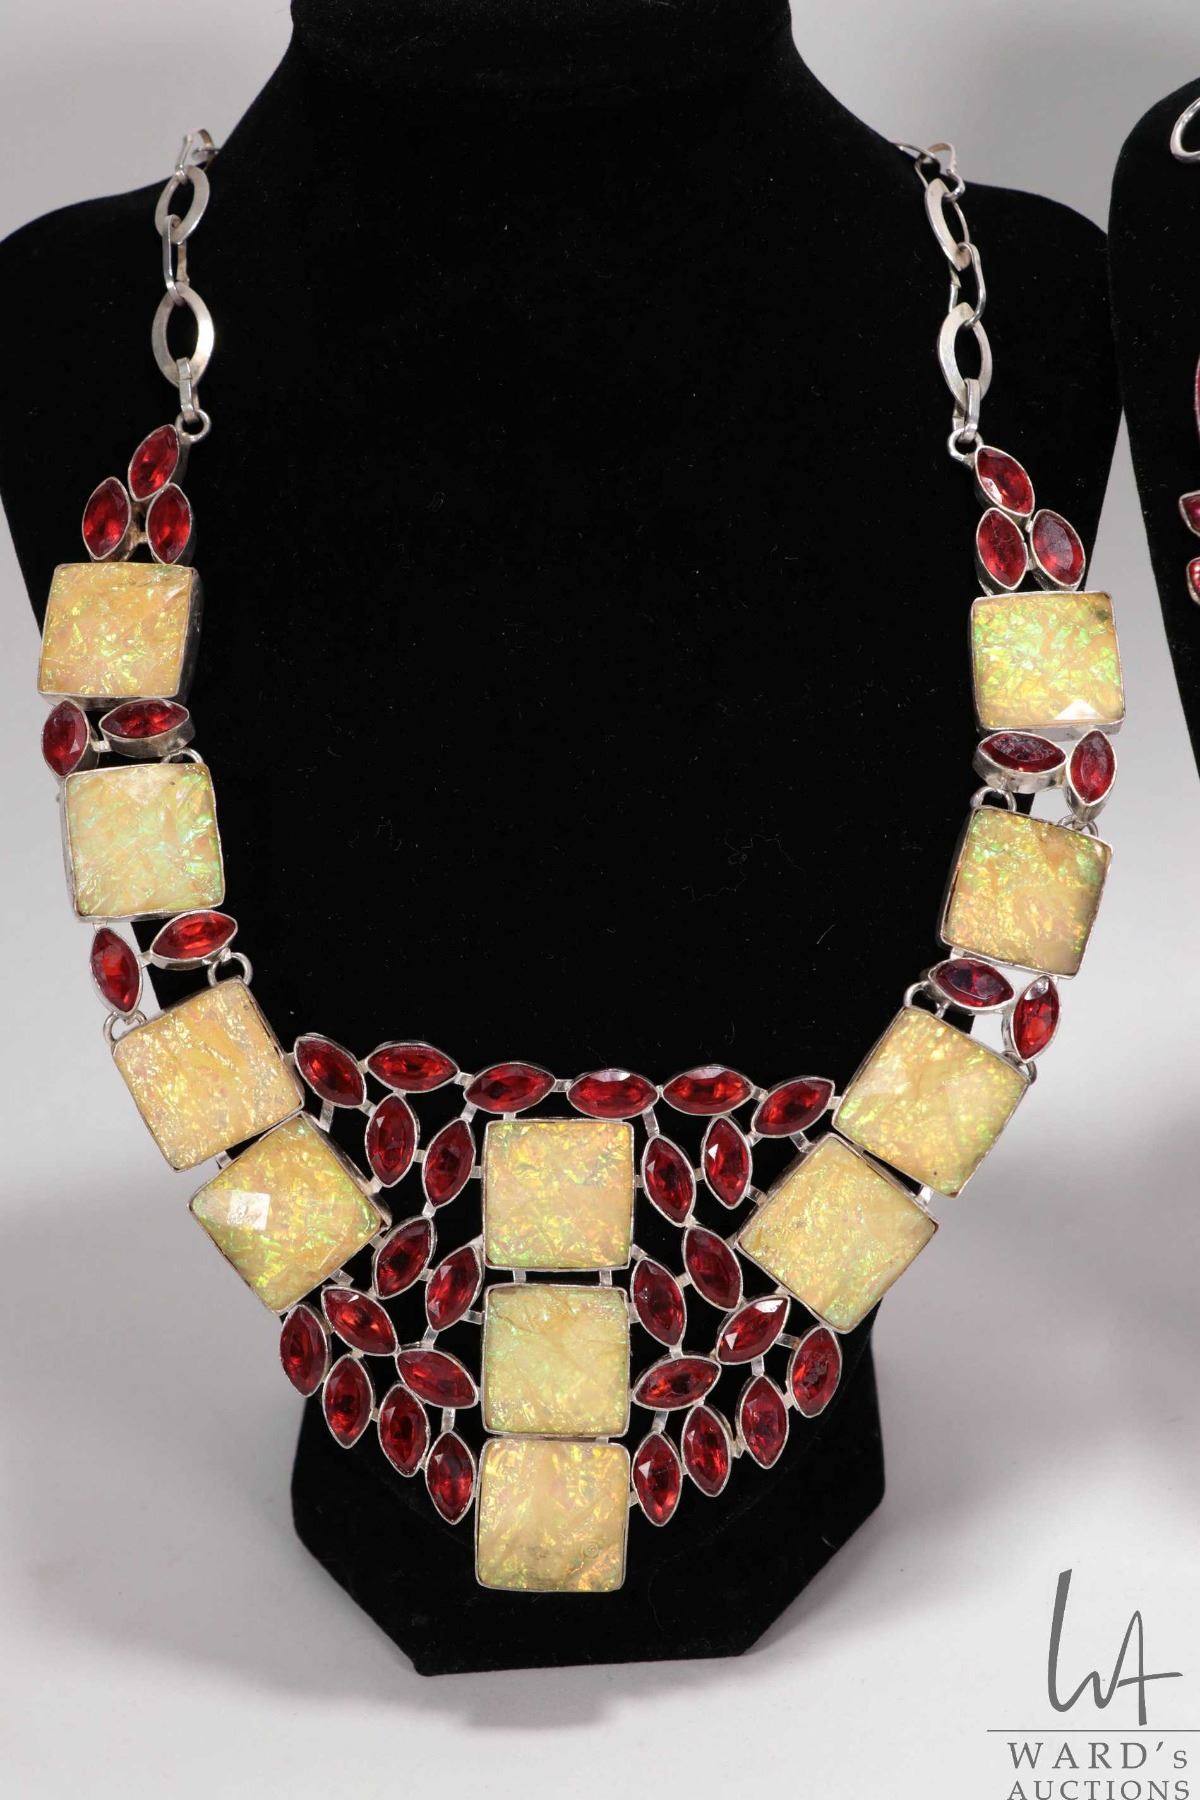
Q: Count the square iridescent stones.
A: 11